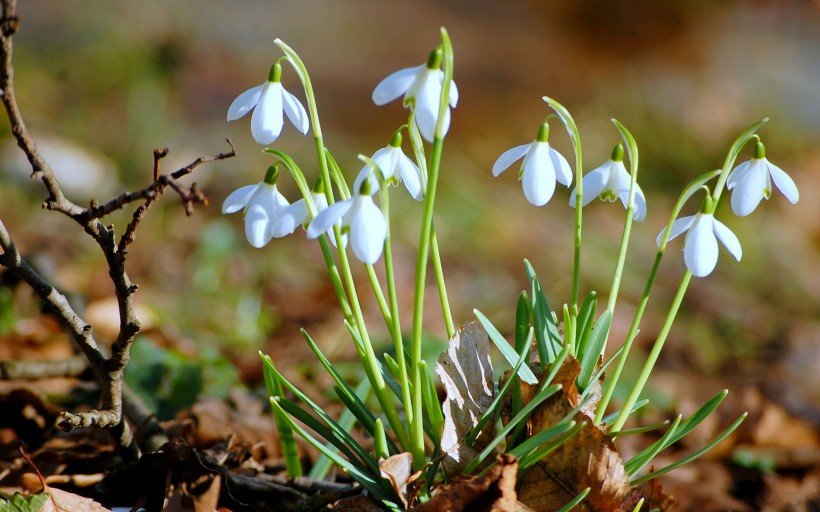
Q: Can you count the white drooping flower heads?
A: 10